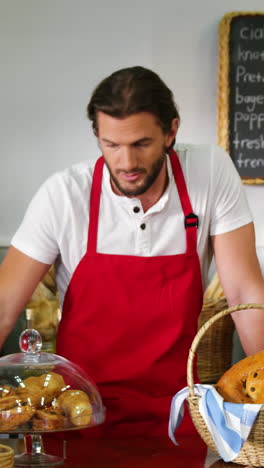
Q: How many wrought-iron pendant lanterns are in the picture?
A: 0